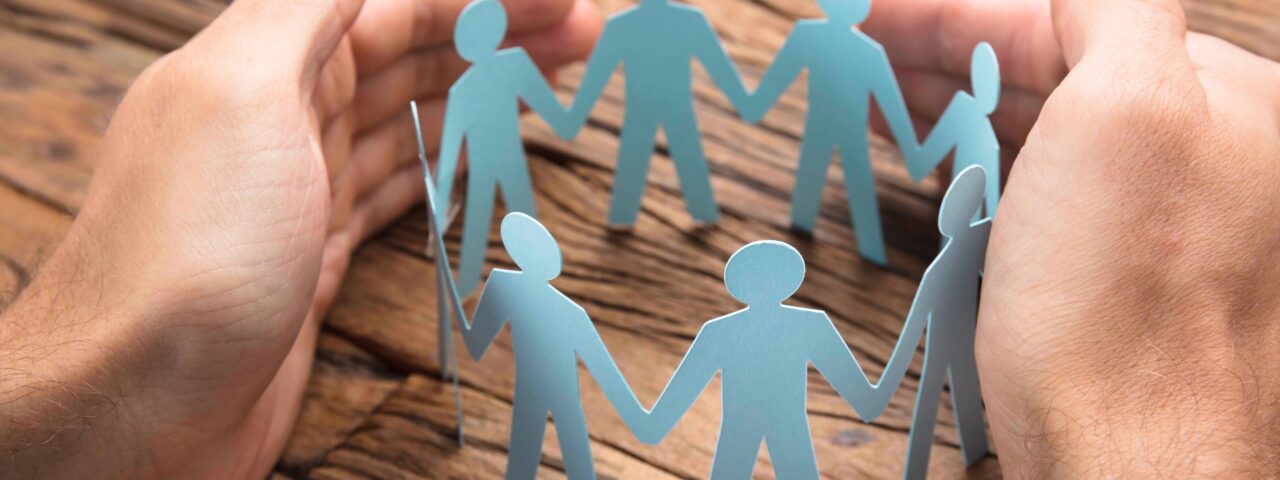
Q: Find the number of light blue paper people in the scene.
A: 8